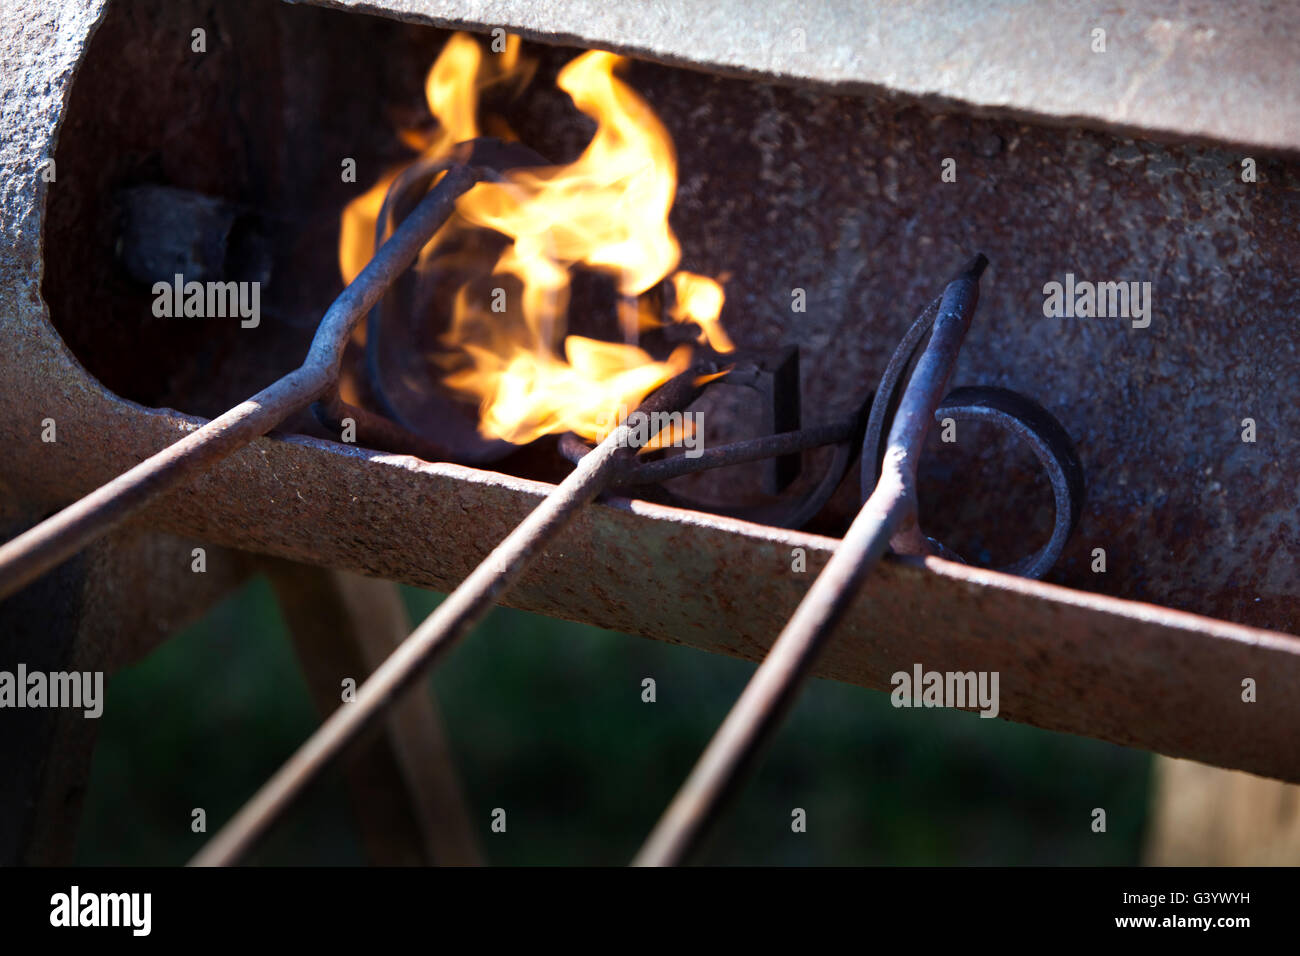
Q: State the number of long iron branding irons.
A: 3